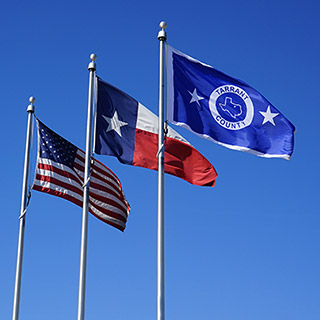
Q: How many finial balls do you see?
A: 3